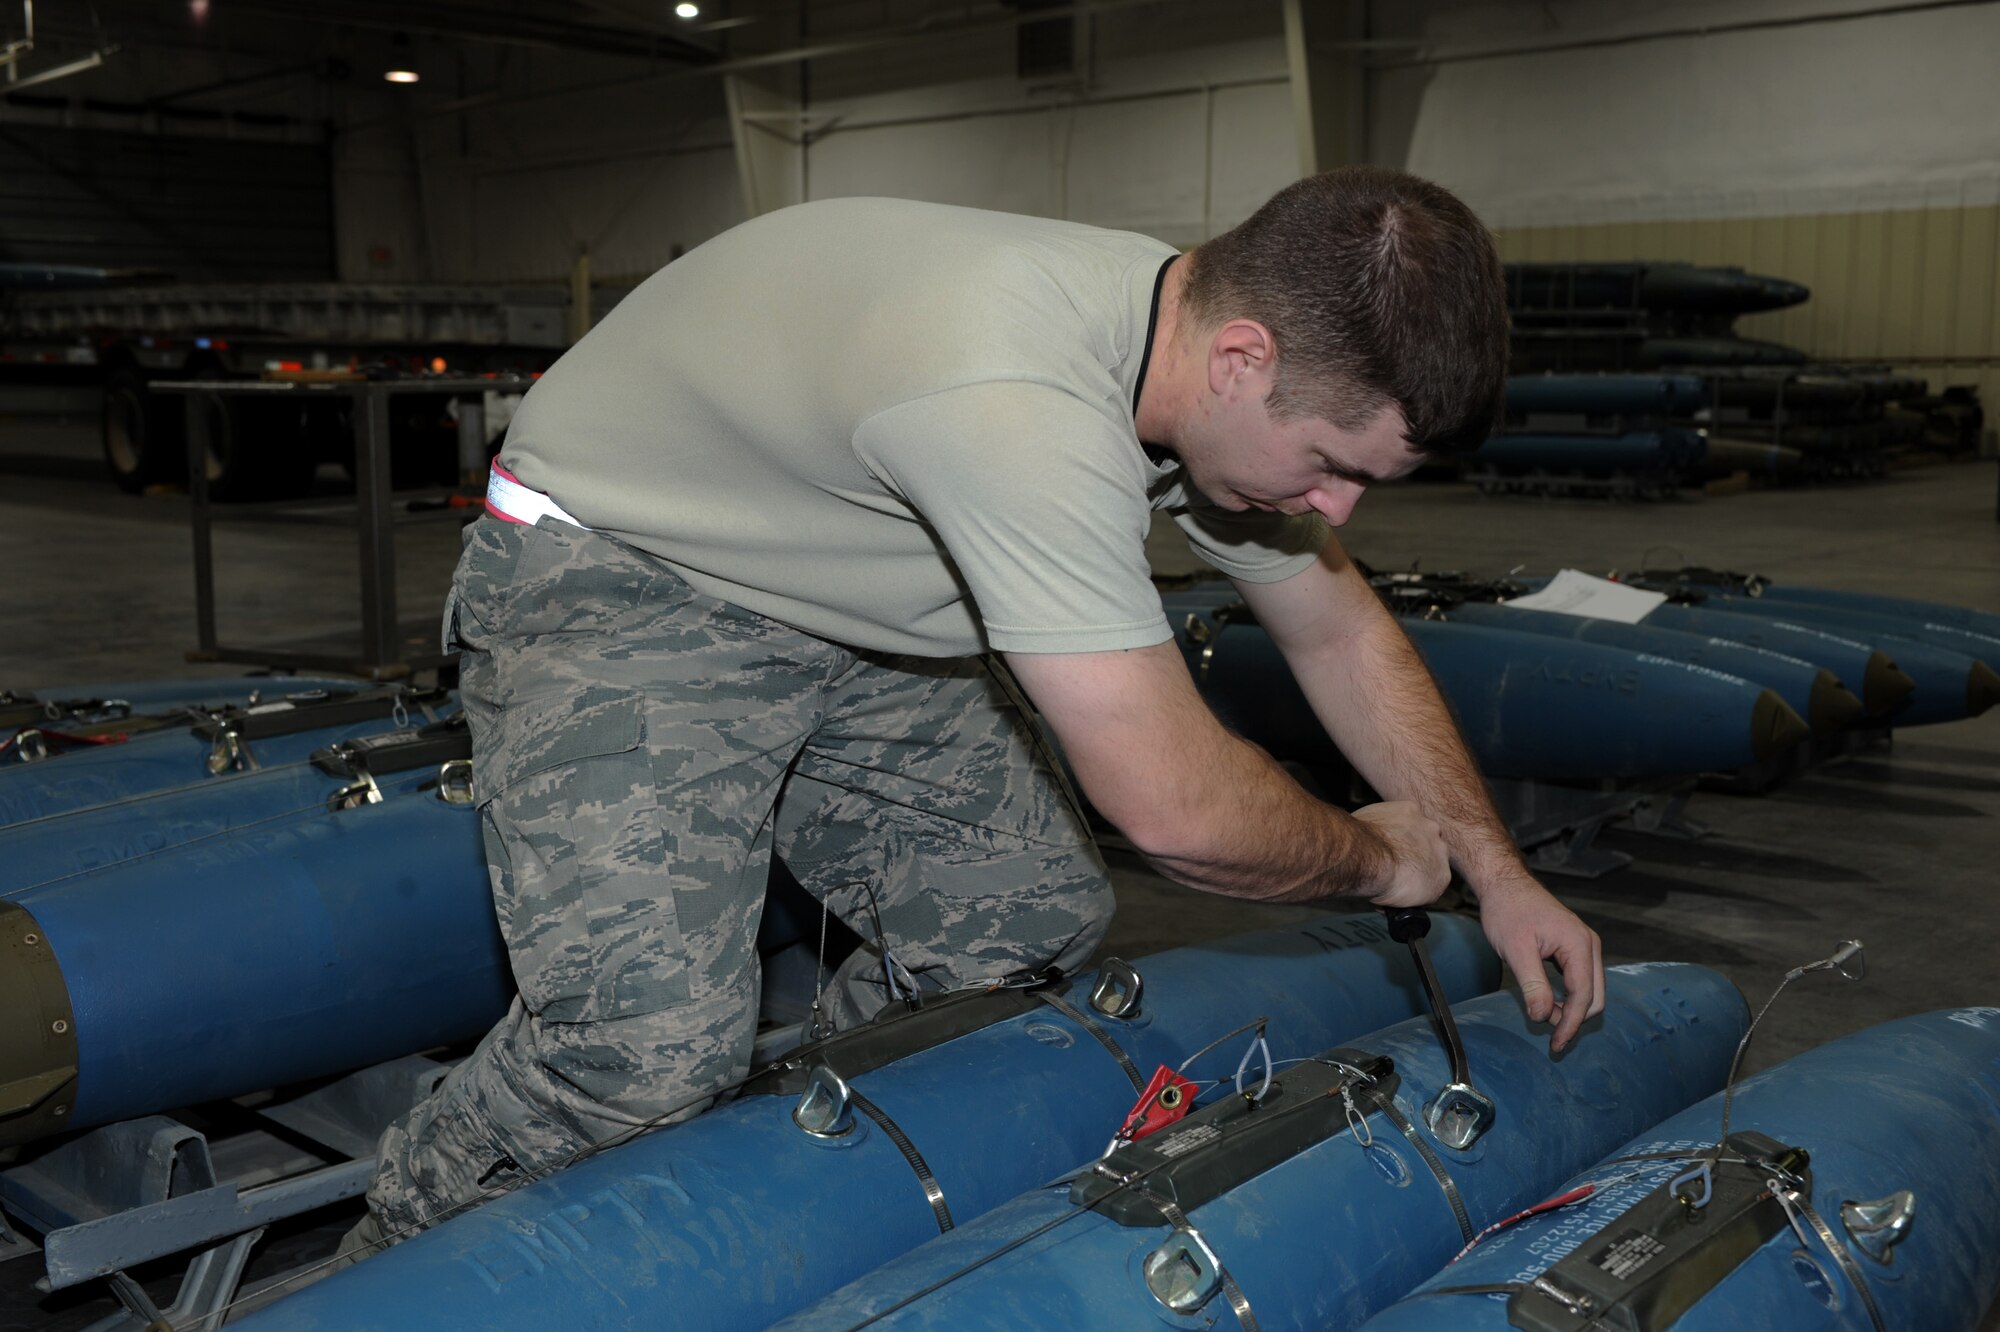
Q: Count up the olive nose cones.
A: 4